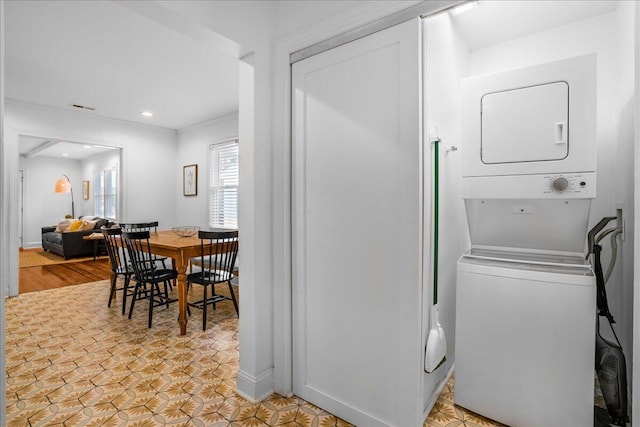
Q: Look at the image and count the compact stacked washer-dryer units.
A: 1